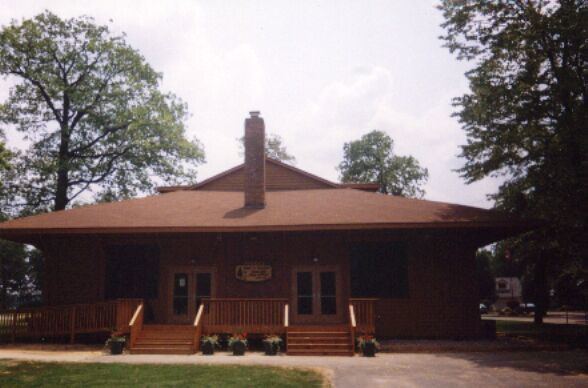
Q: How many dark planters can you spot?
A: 5